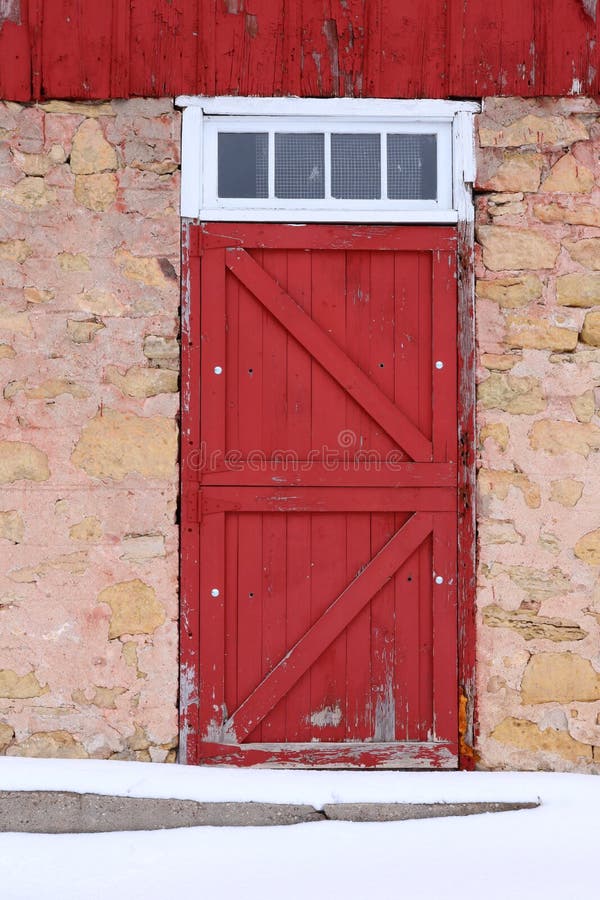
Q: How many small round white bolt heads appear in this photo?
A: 4